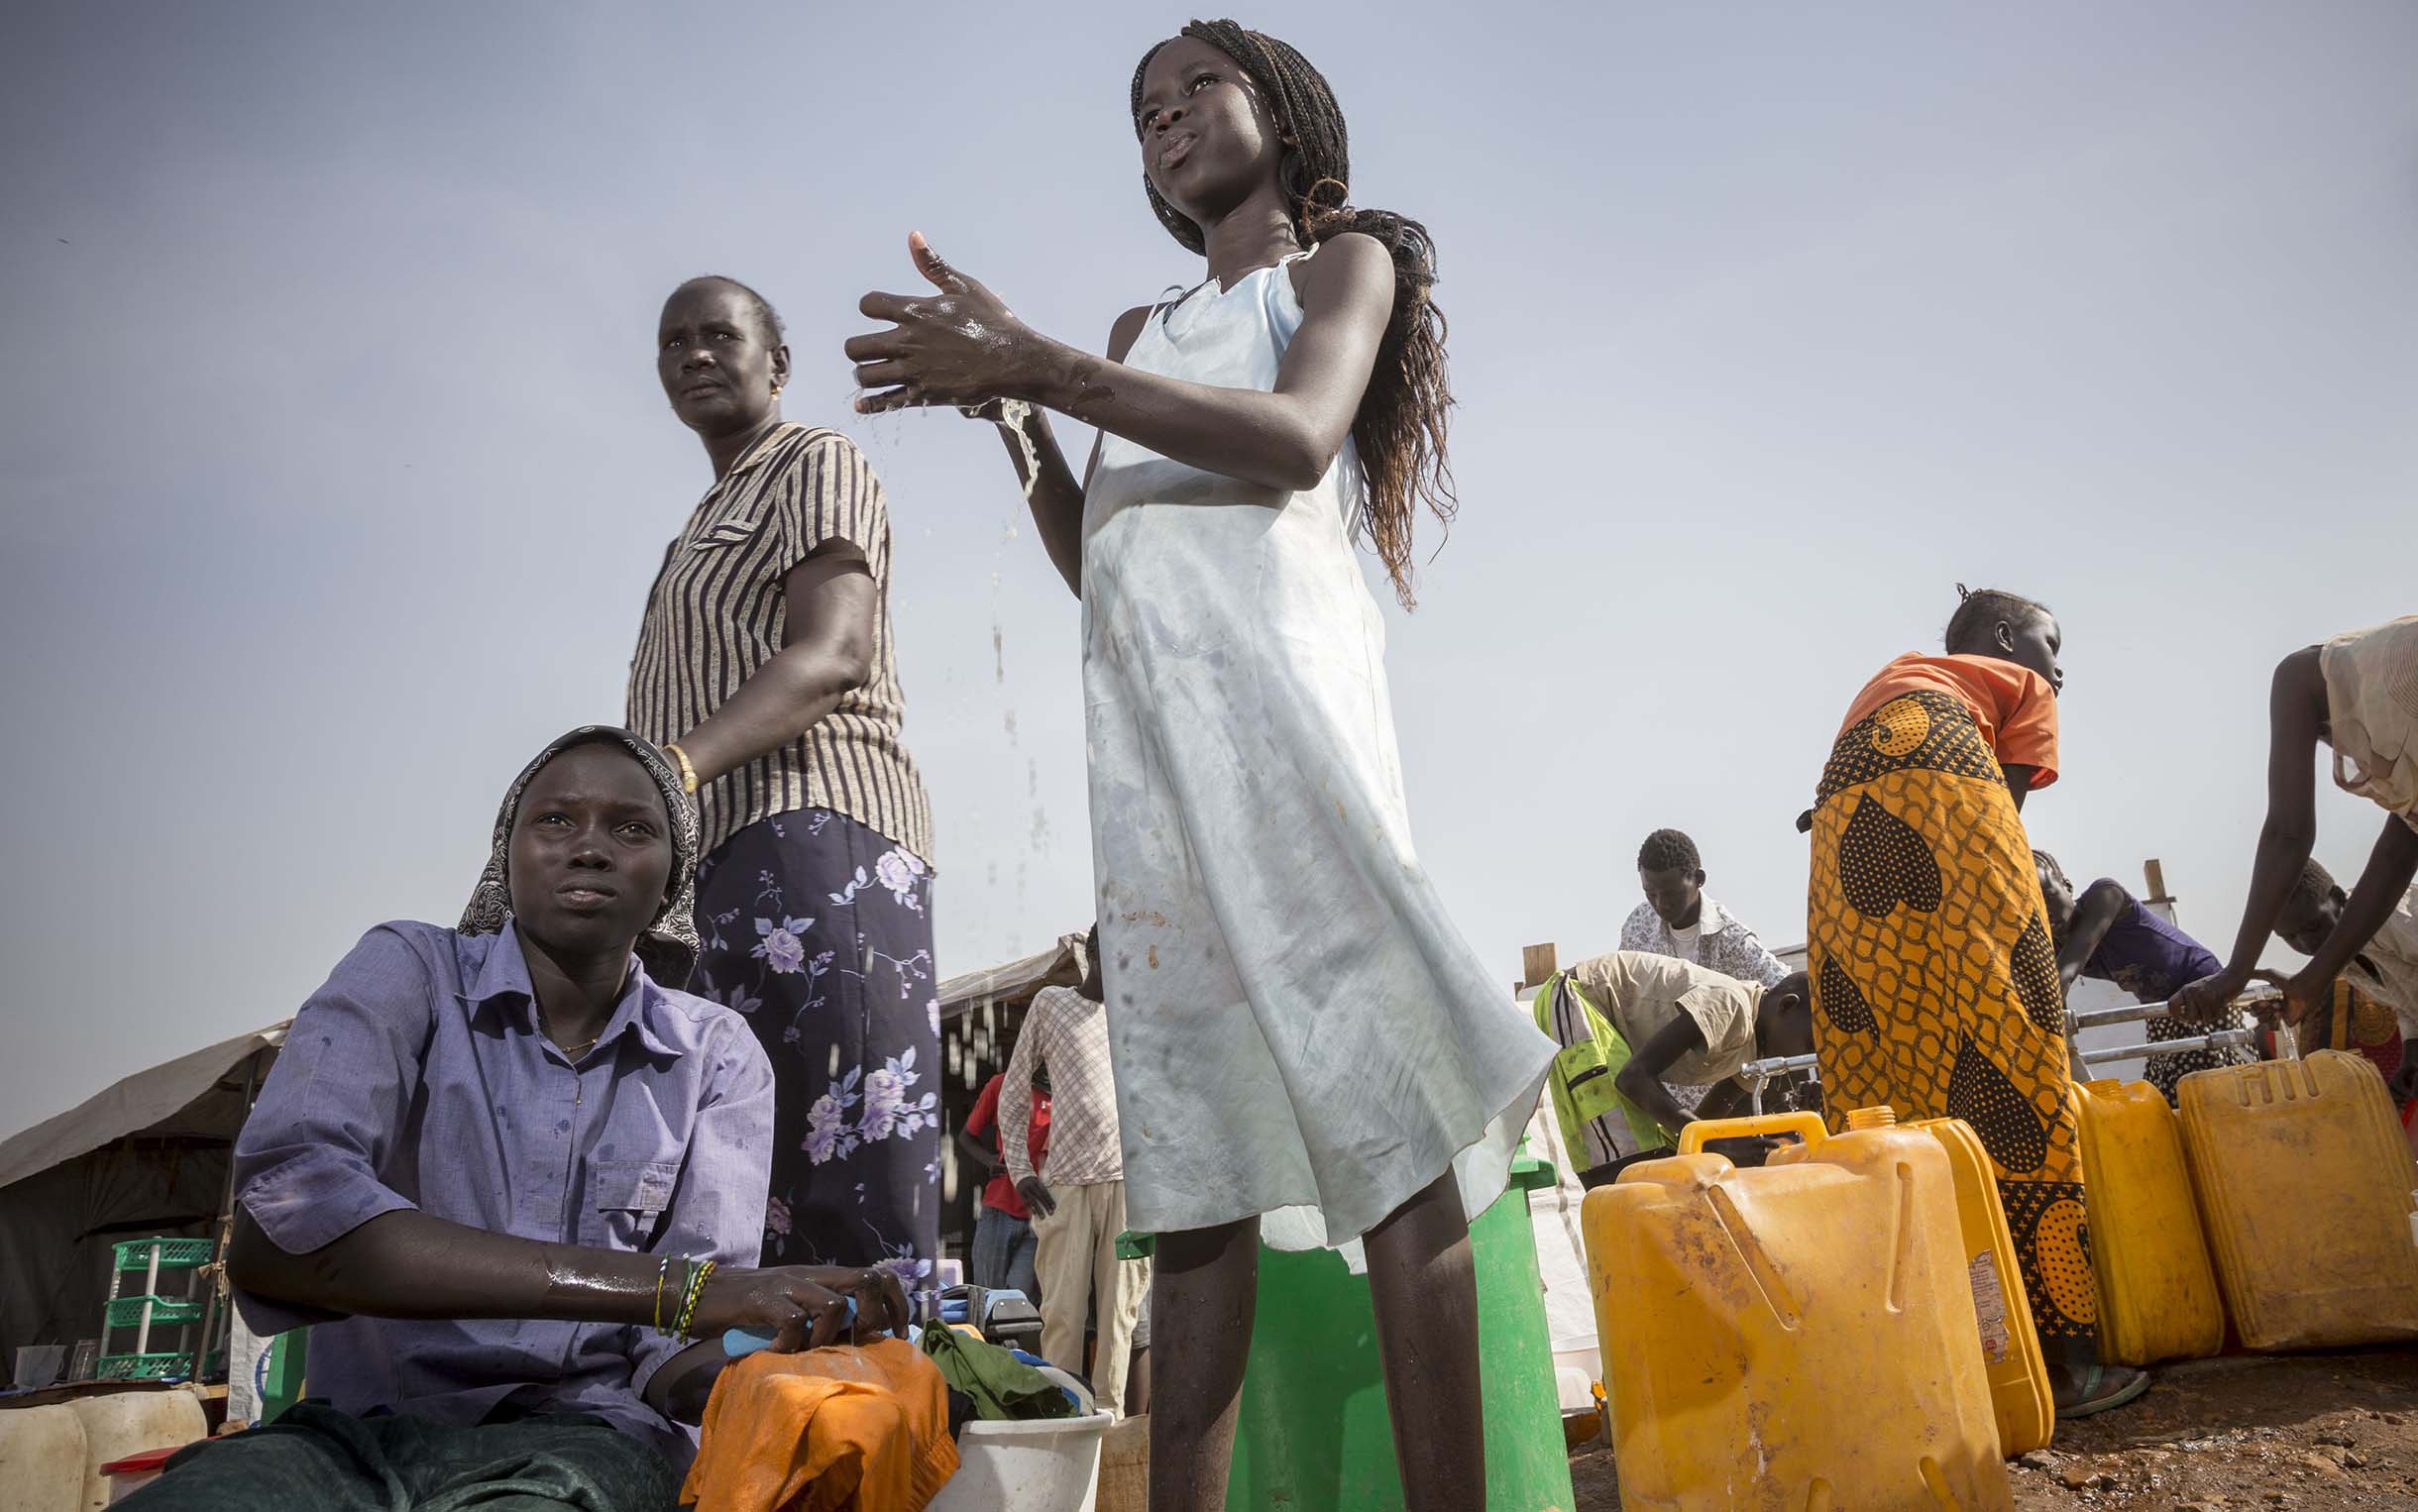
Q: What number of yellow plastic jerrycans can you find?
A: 4